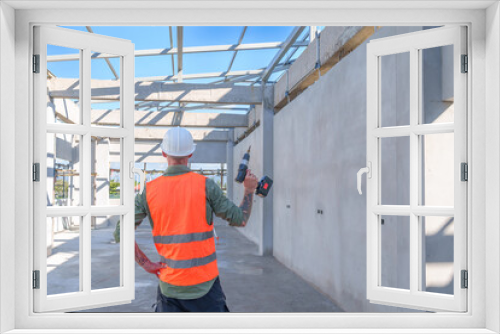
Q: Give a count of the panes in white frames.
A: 12